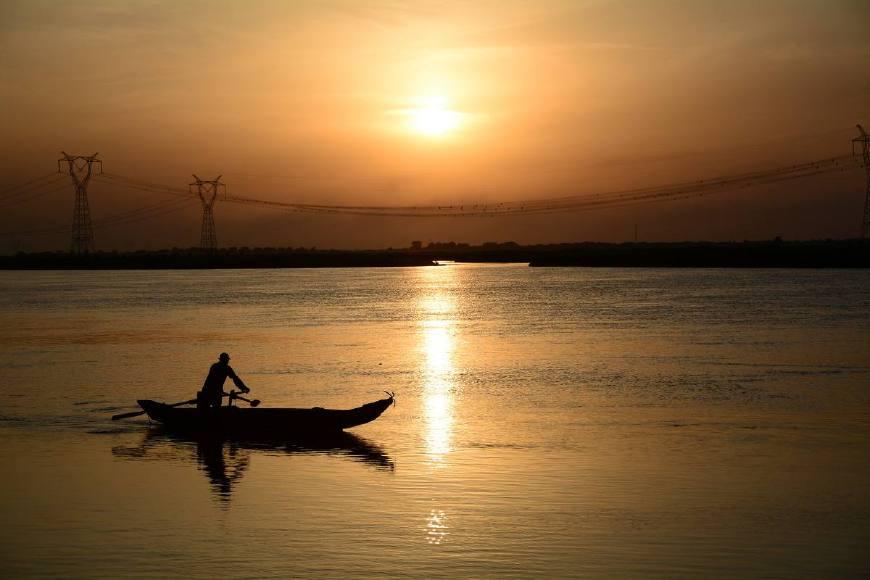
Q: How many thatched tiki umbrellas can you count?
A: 0